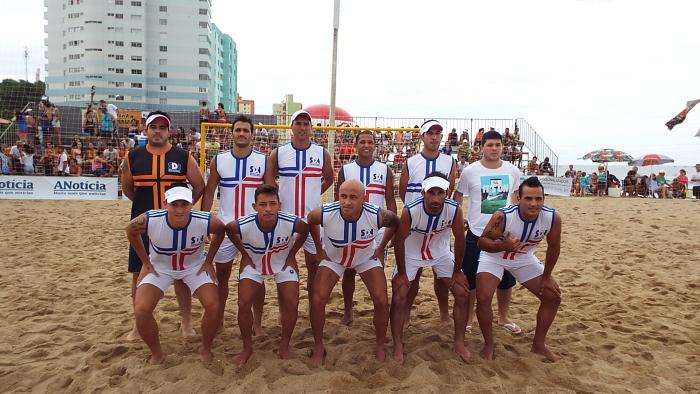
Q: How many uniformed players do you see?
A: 10